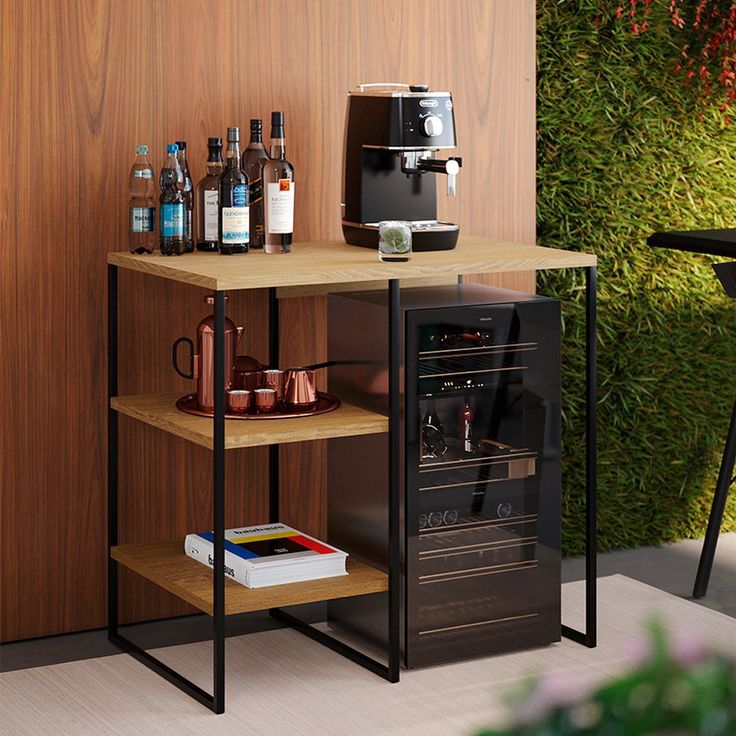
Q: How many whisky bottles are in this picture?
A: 4